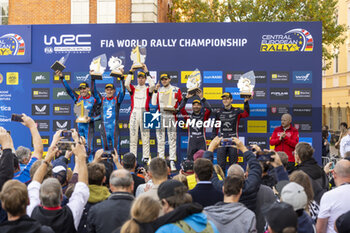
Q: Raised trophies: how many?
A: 6